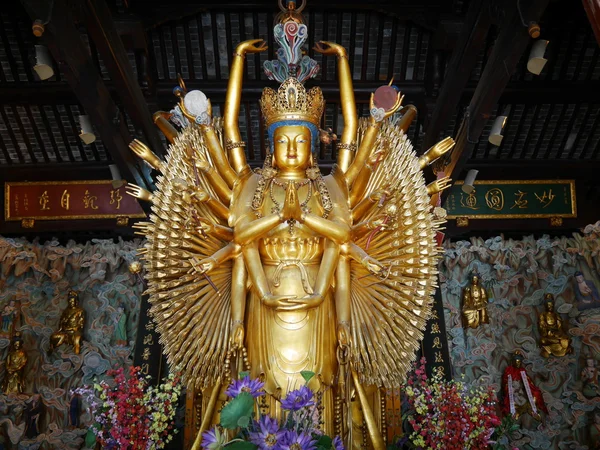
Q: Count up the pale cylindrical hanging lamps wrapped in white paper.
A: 6